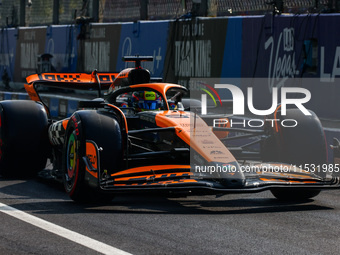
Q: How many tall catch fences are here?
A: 1